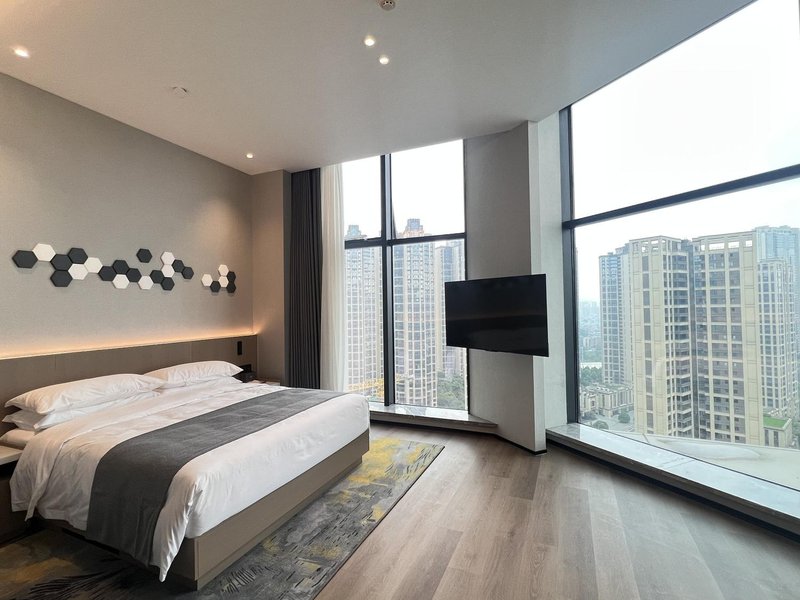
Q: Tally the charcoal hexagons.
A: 15